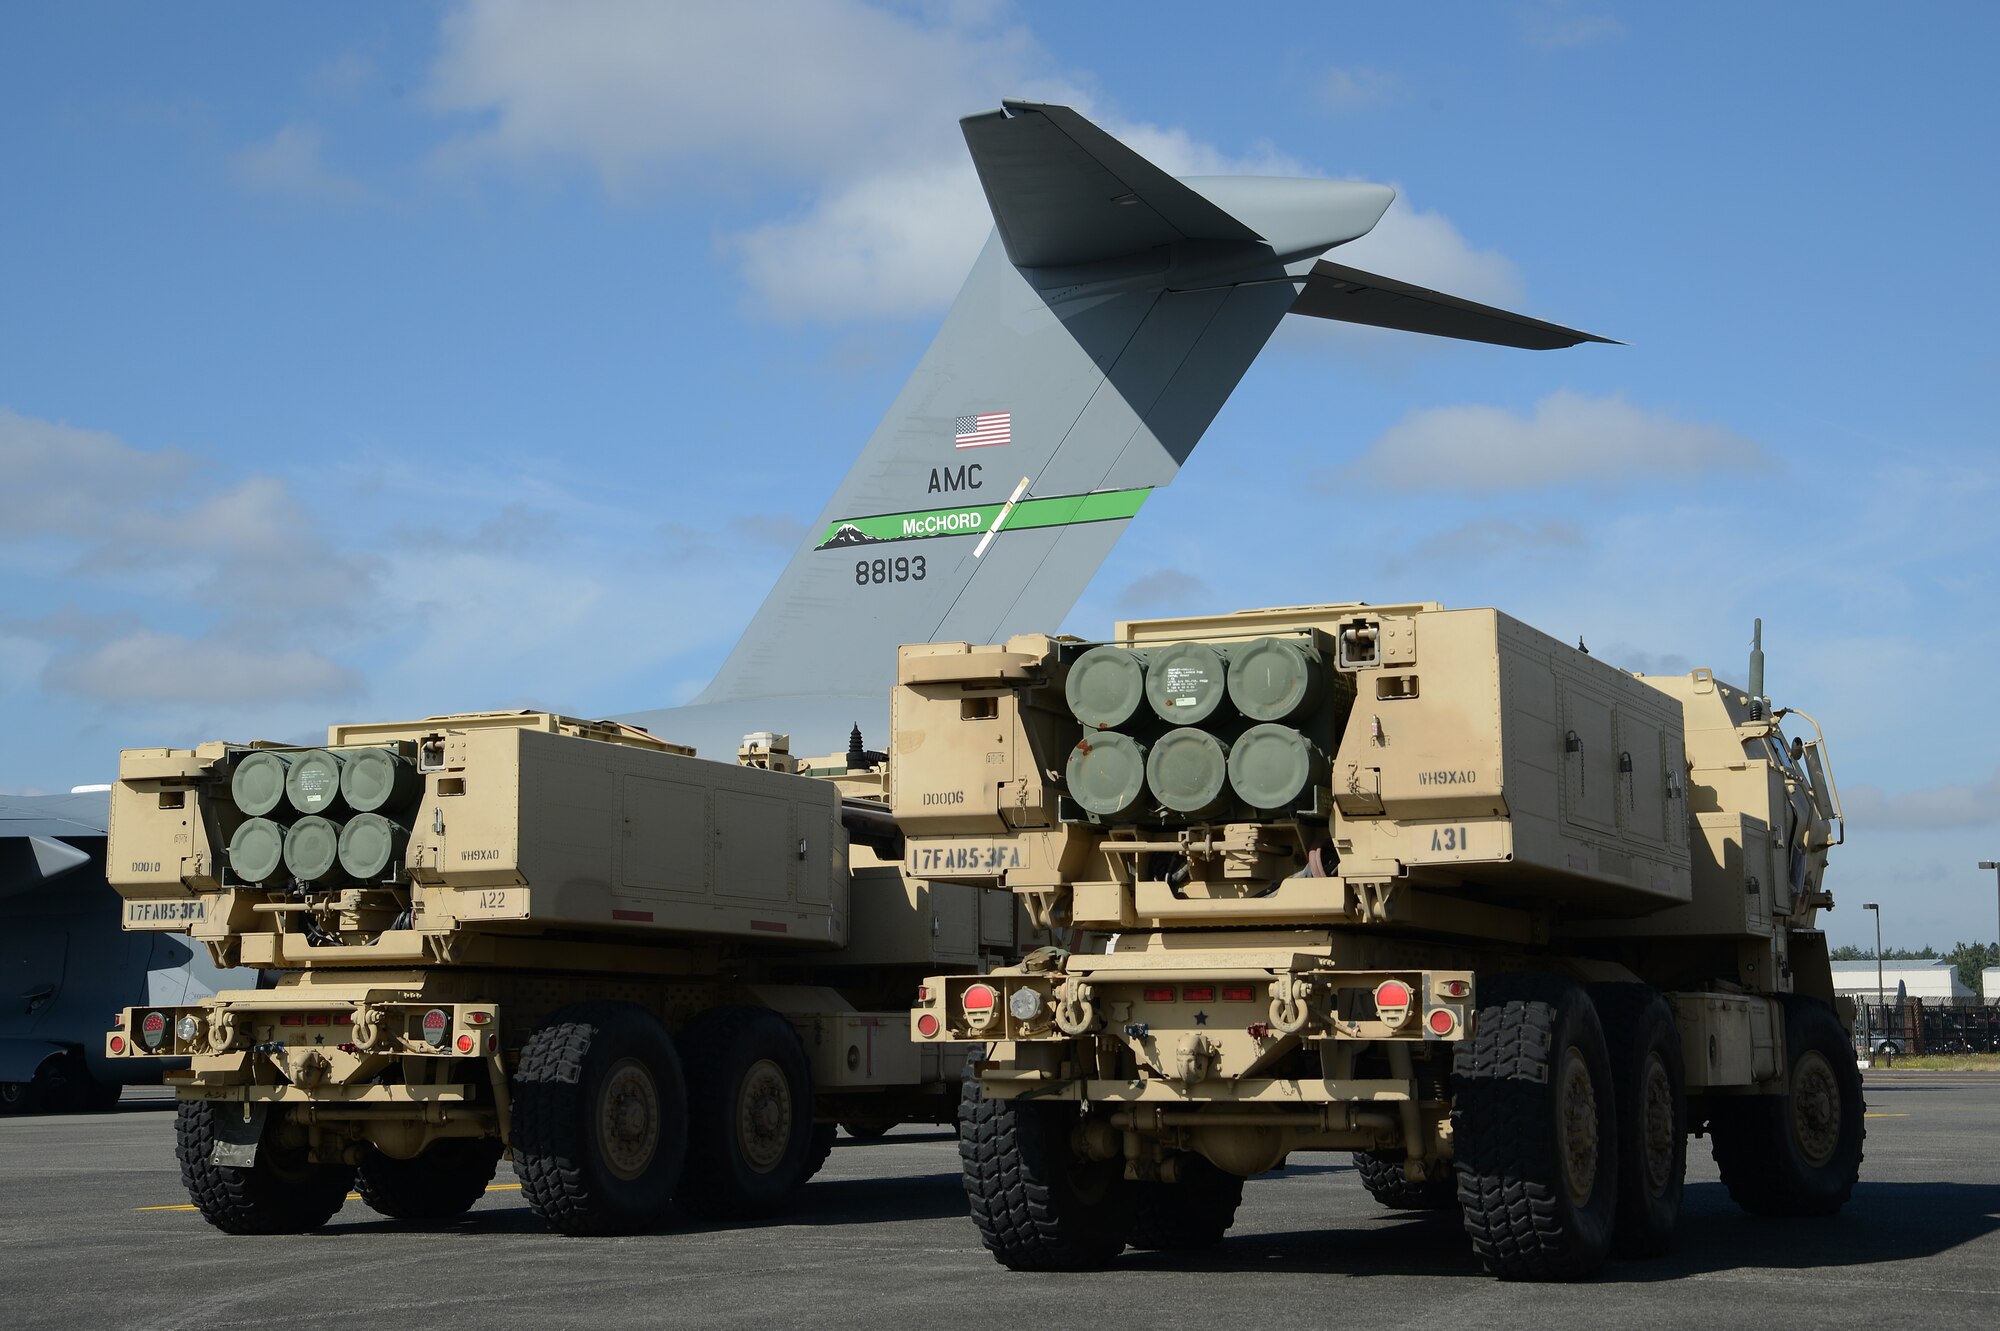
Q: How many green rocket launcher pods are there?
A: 12